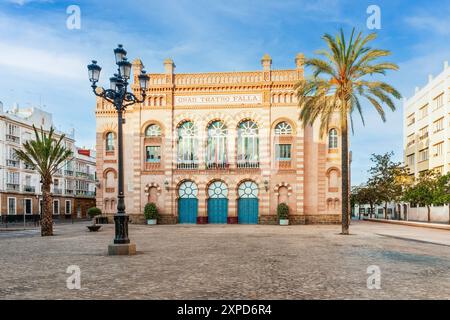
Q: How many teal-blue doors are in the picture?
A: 3